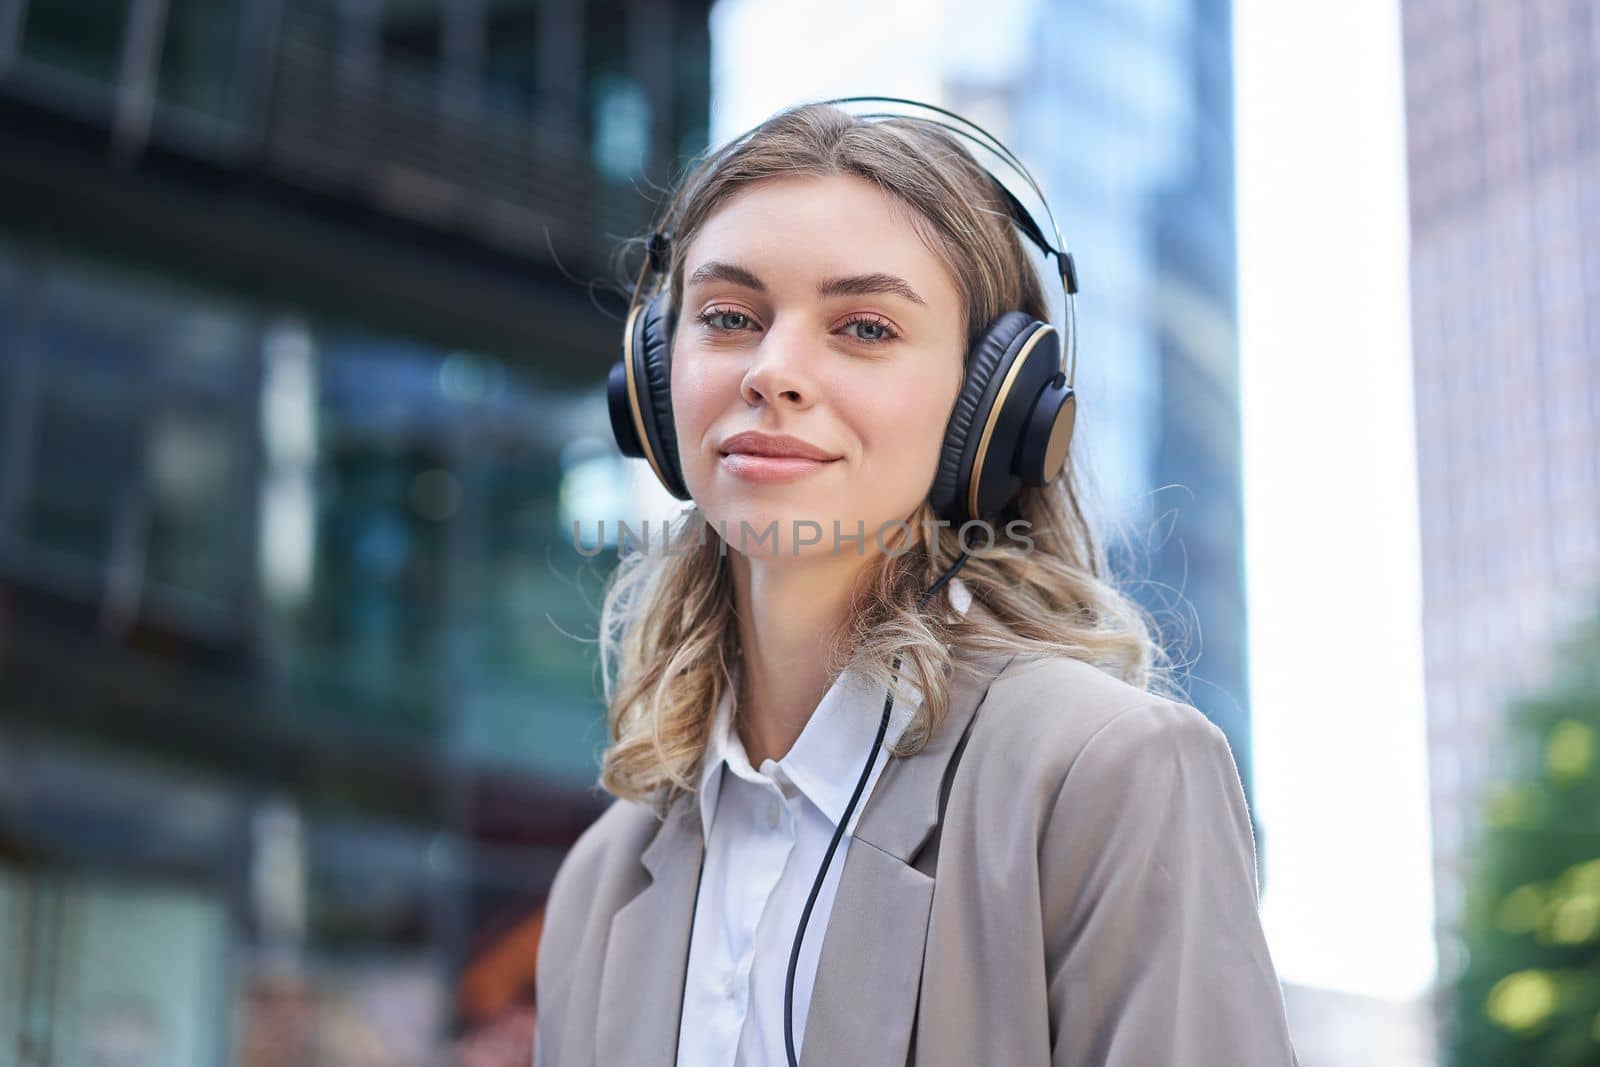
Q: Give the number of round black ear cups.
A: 2